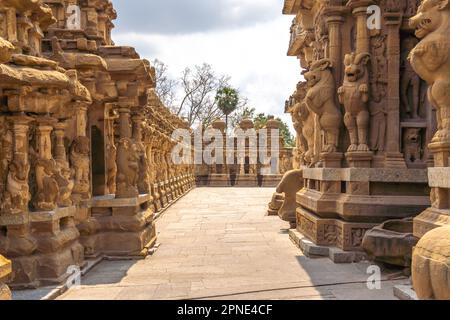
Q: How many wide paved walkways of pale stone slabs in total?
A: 1